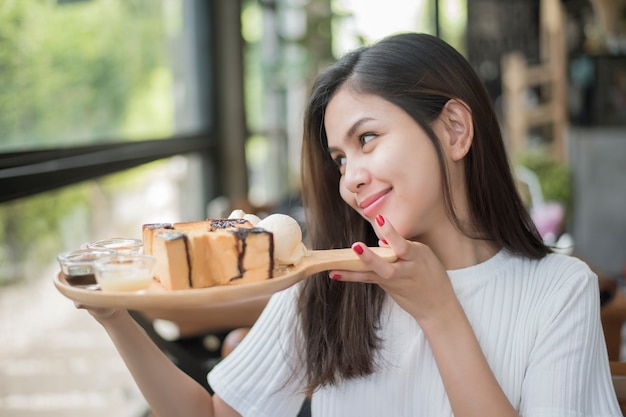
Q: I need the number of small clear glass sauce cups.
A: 3